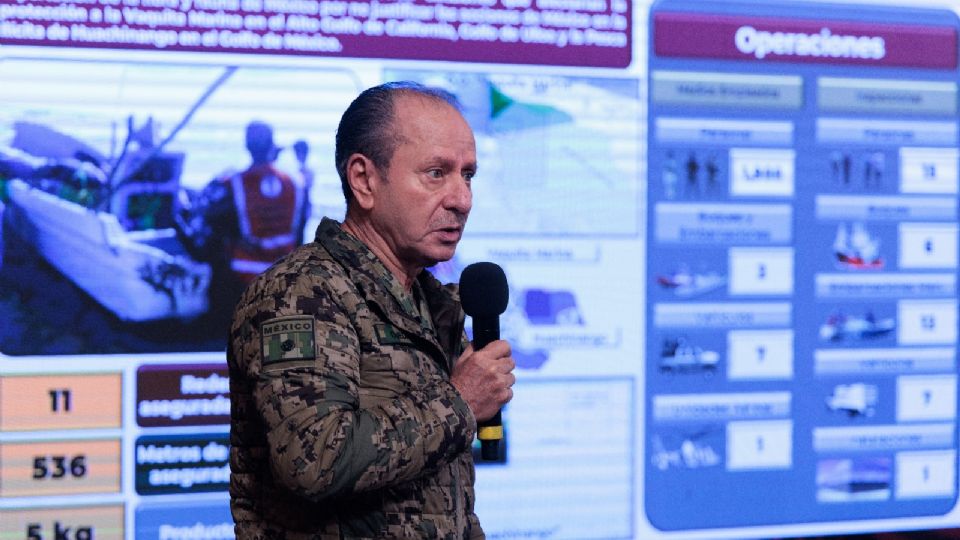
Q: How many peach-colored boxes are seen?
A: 3